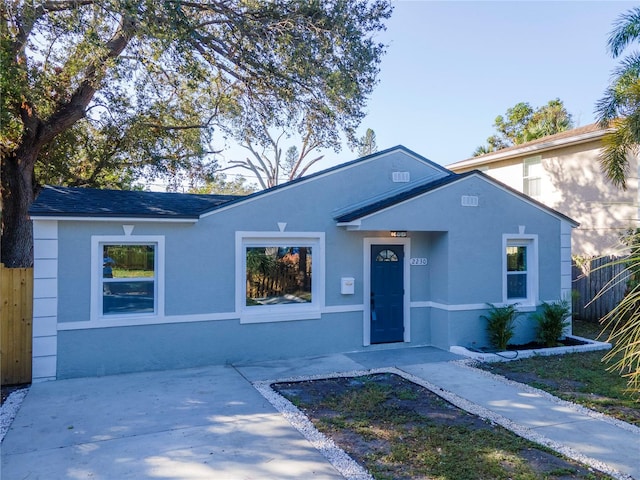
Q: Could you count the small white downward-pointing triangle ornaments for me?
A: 3